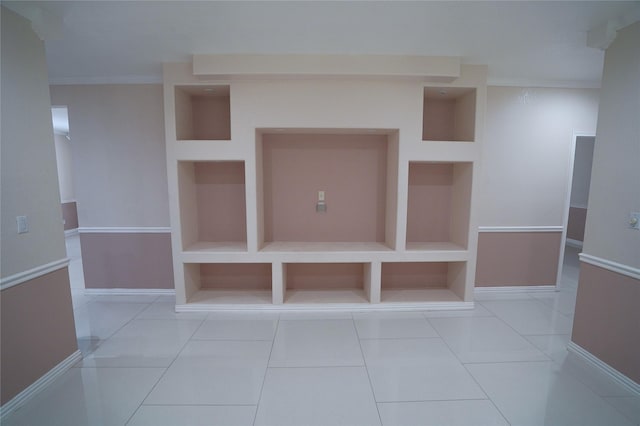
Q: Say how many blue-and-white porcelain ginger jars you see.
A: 0